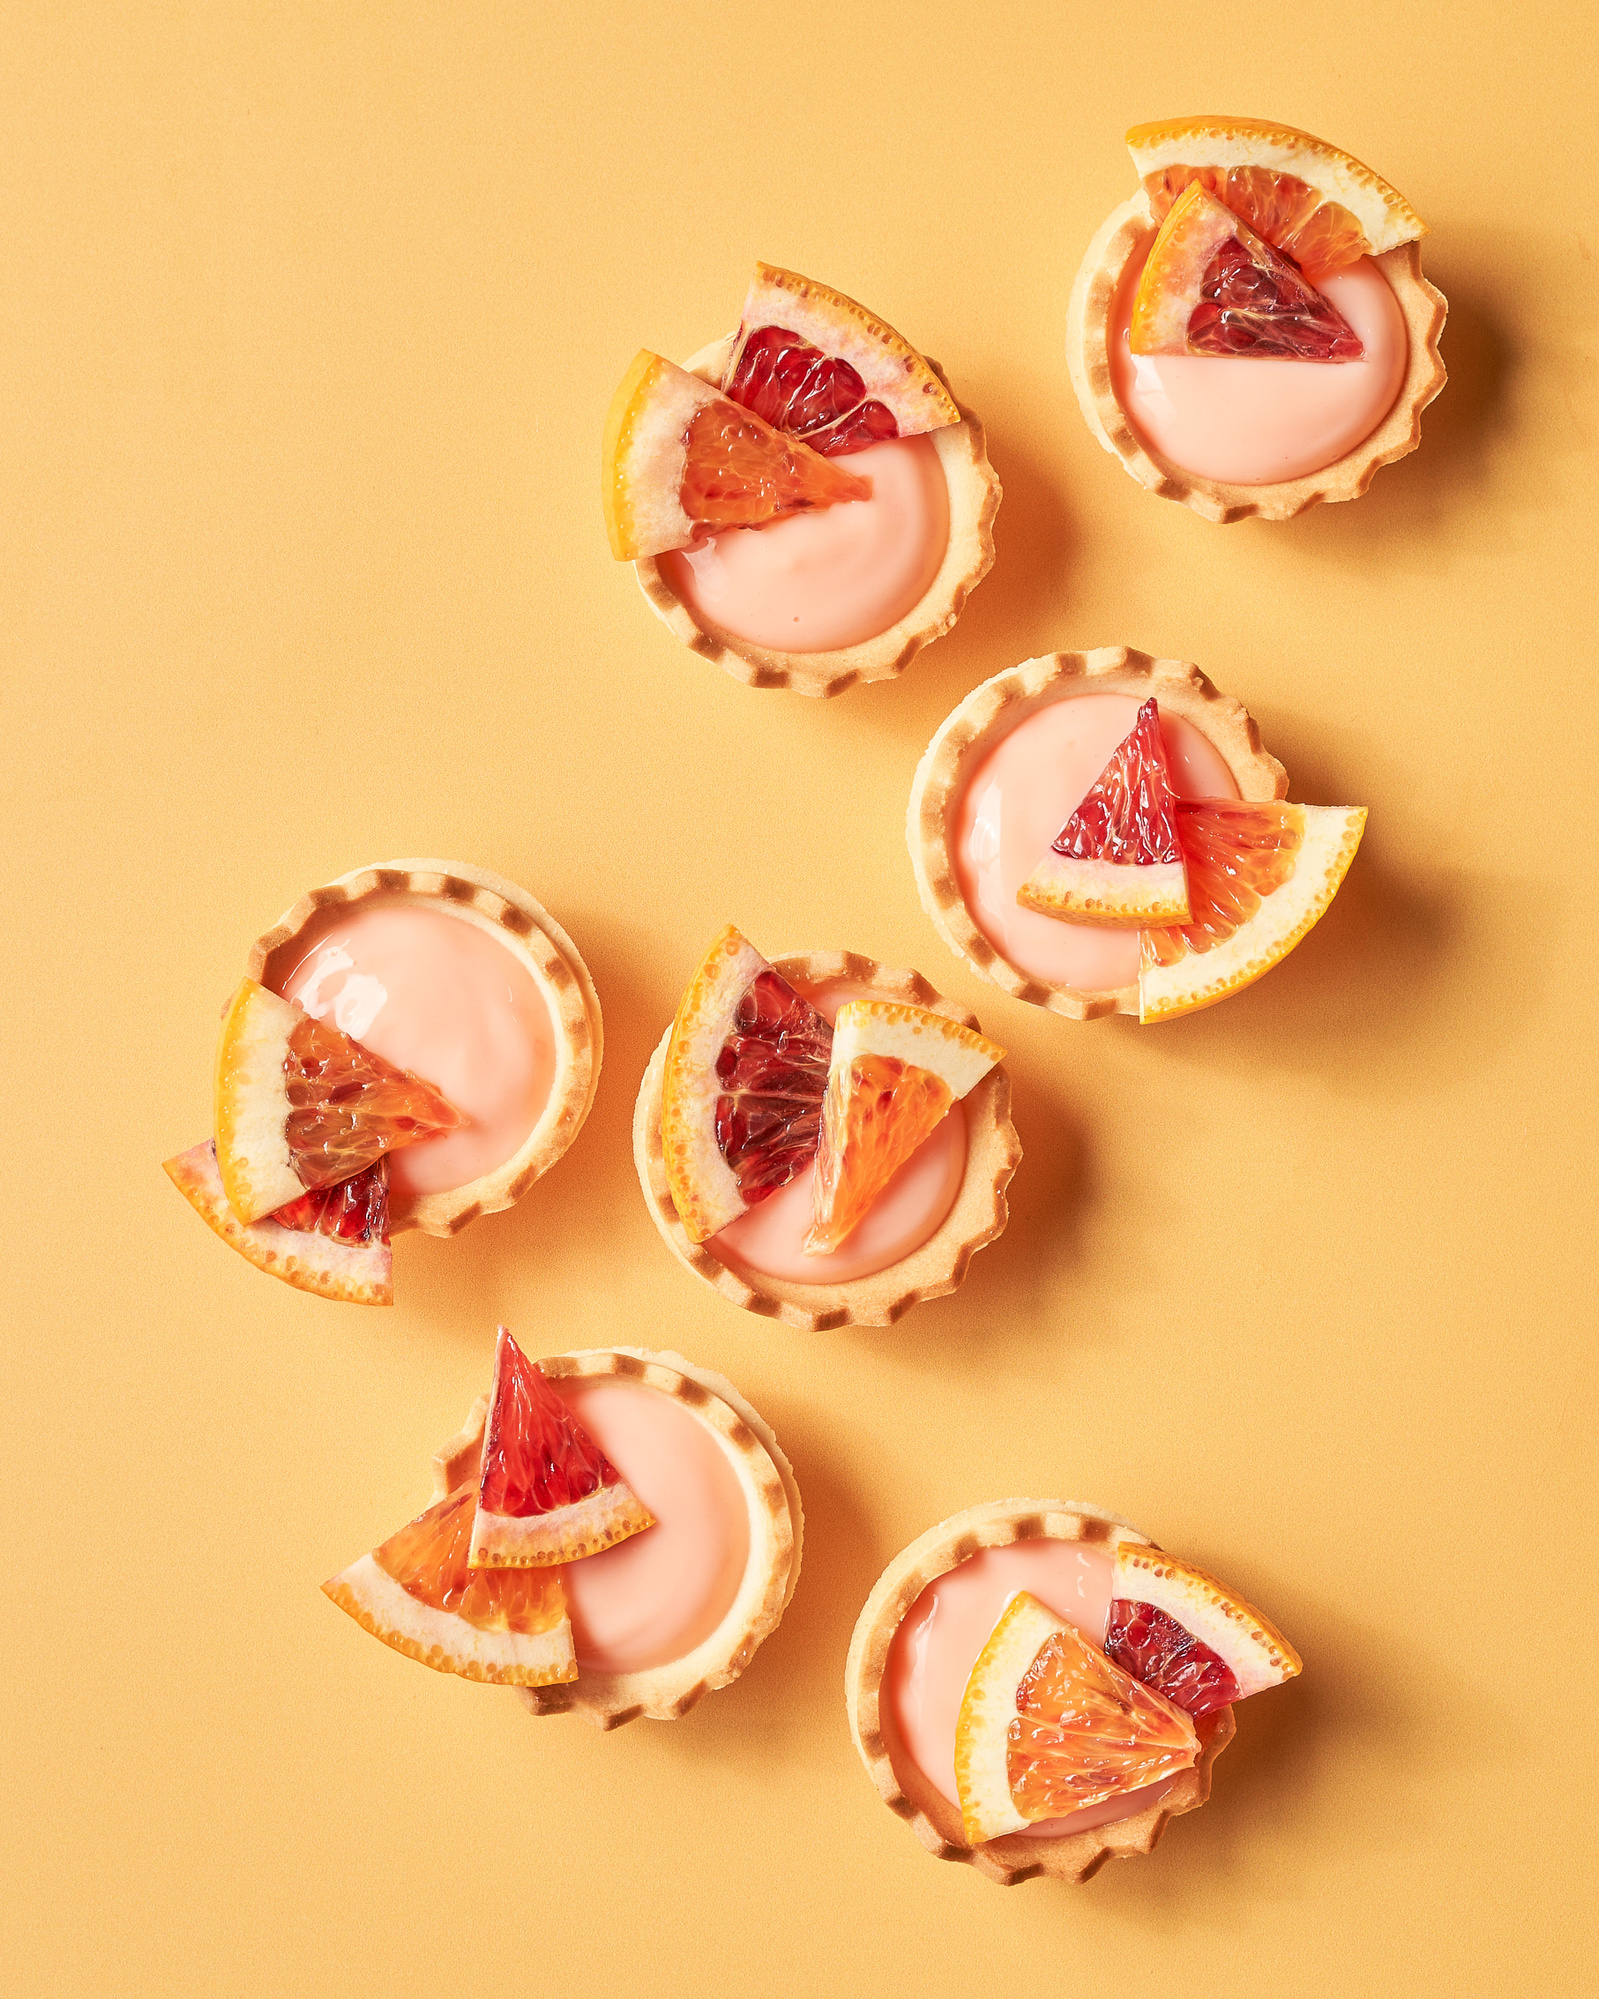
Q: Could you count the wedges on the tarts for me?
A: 14